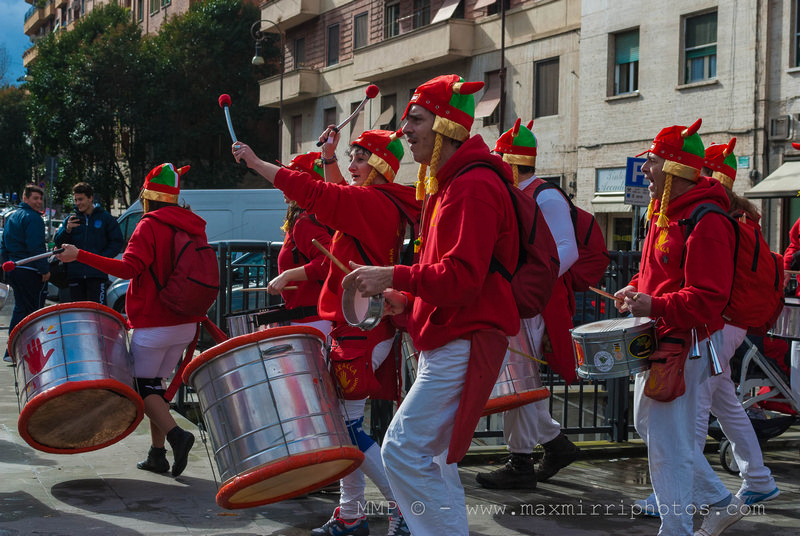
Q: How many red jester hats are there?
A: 7